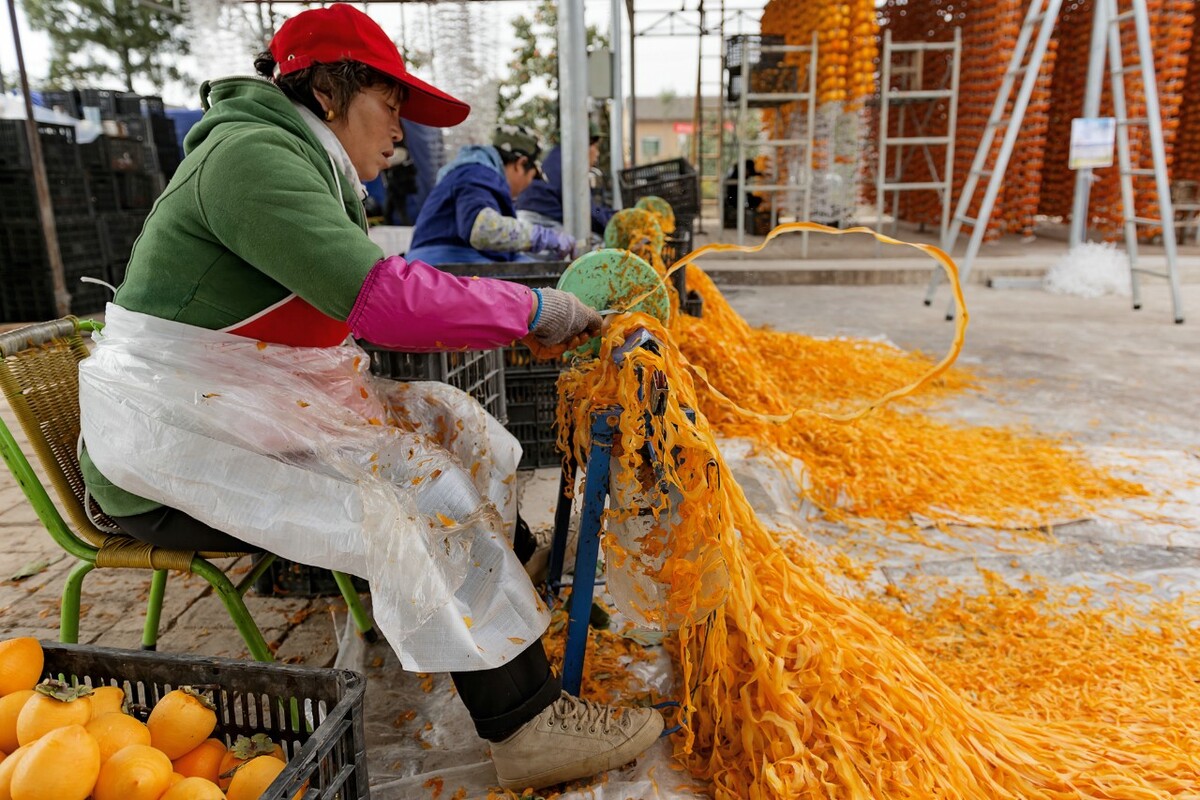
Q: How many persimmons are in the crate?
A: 15